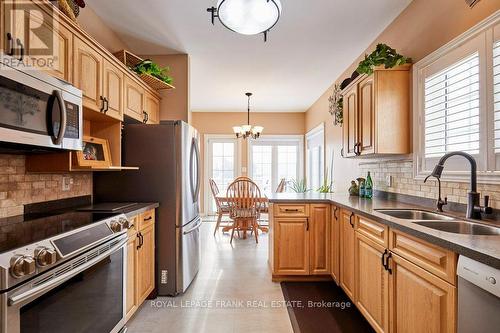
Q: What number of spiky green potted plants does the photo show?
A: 2